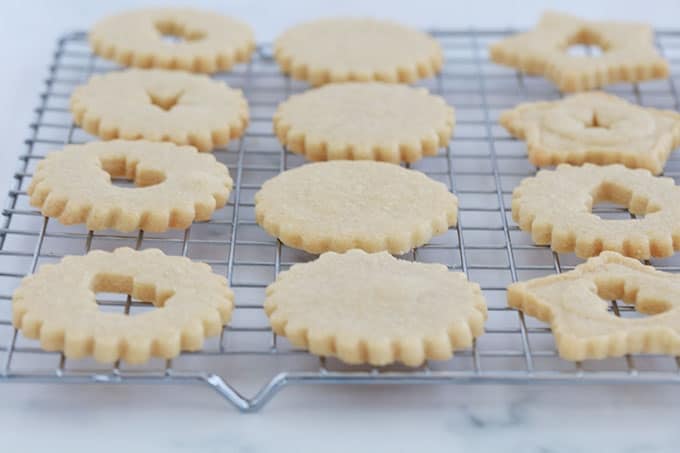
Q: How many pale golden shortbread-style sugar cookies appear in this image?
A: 12